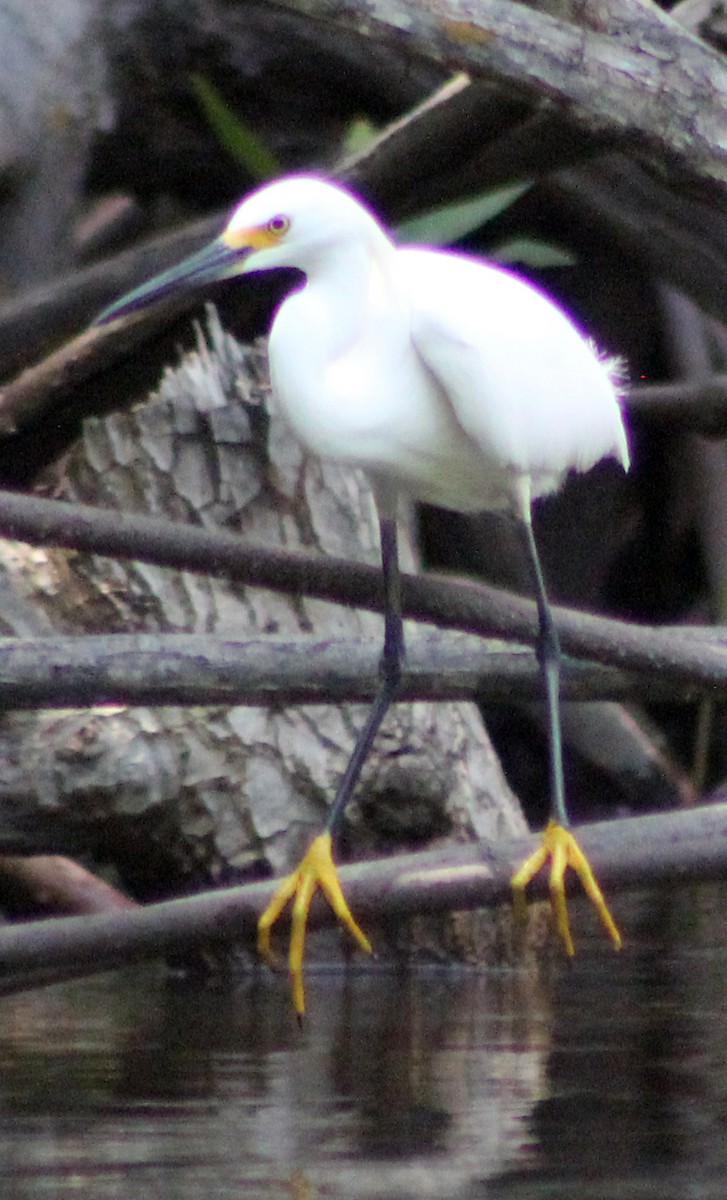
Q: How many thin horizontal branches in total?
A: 3